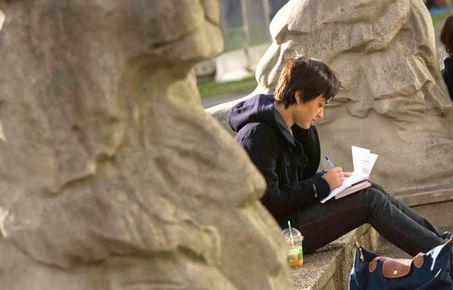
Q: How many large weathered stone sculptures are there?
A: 2